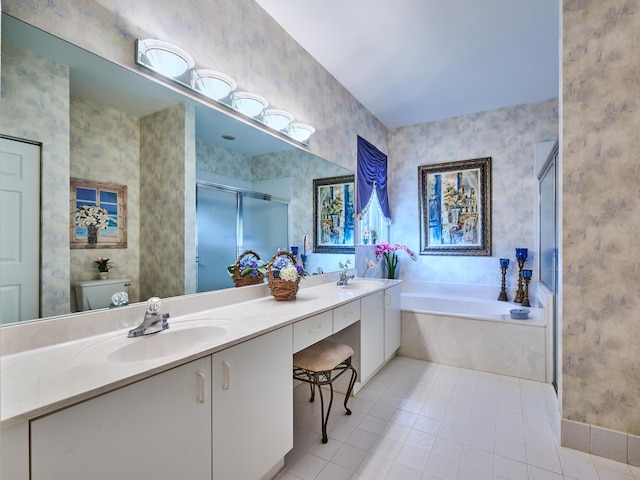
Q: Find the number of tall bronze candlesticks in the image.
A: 3